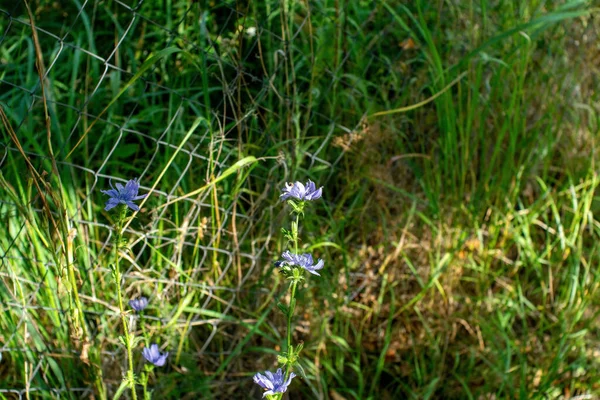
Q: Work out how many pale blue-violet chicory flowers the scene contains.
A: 6